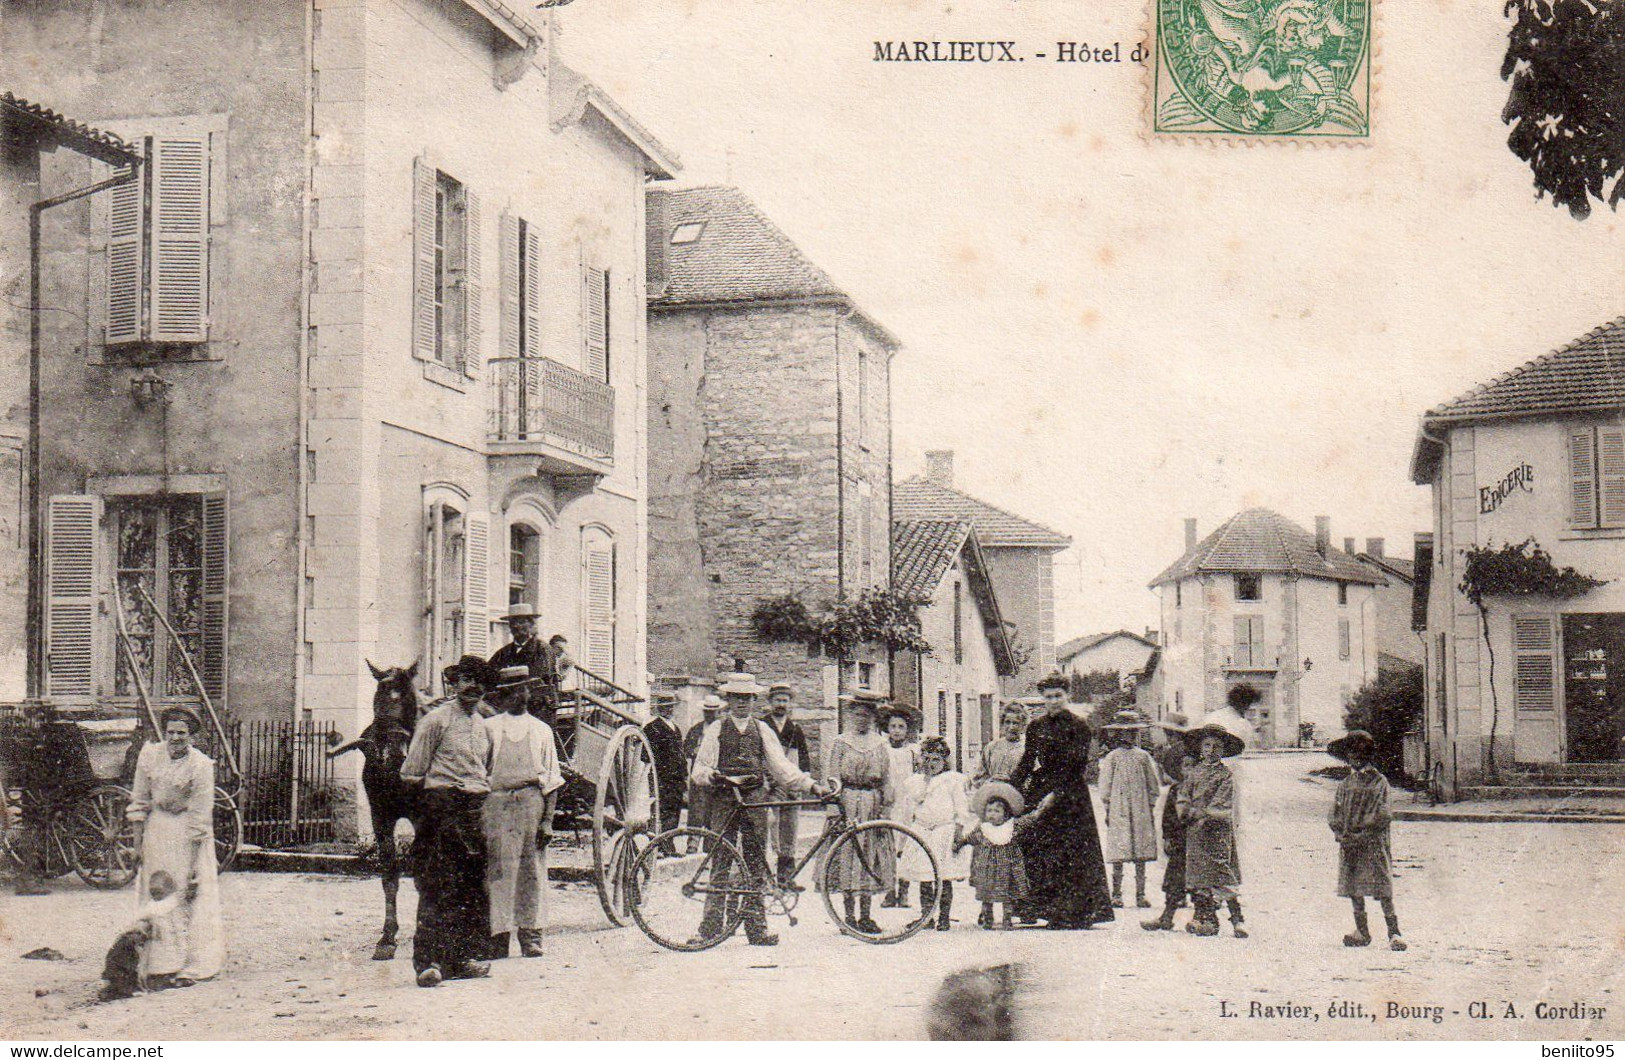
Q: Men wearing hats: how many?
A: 7